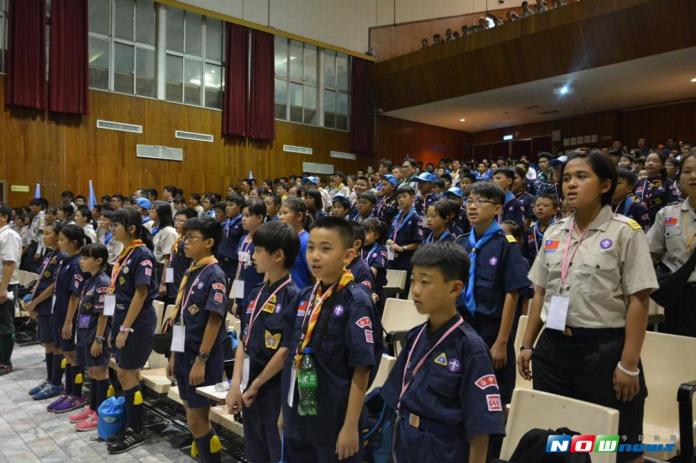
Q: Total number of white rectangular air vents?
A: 6